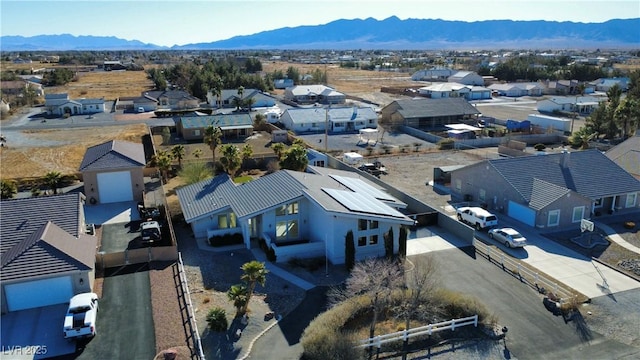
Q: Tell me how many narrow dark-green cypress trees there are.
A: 3